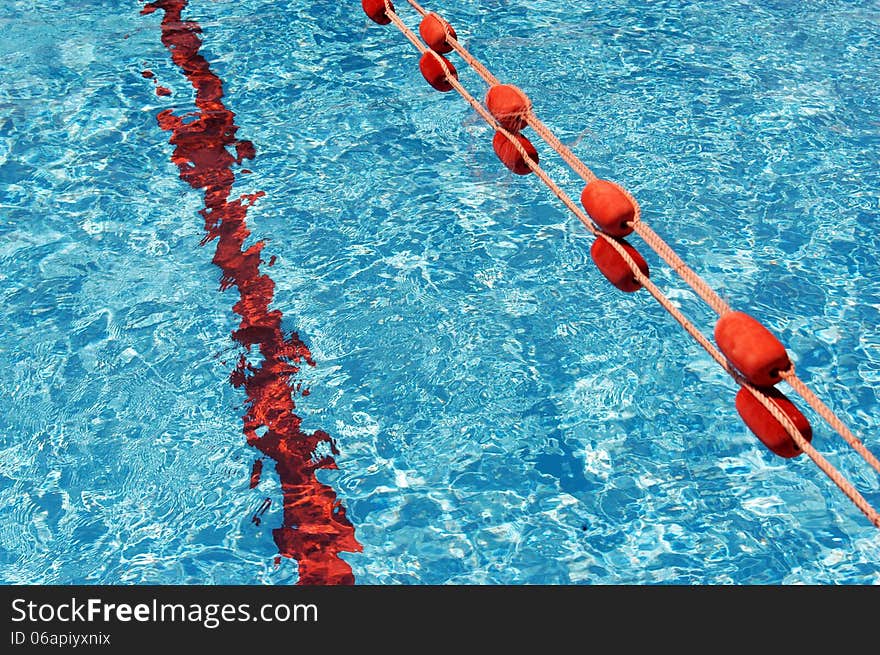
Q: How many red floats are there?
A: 9